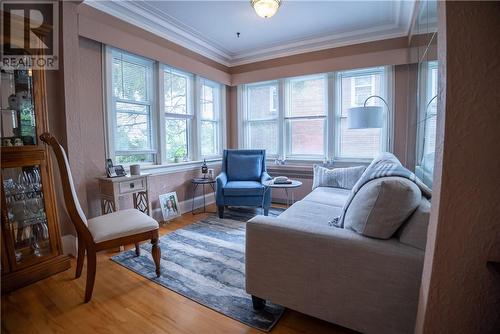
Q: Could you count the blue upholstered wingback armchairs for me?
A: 1